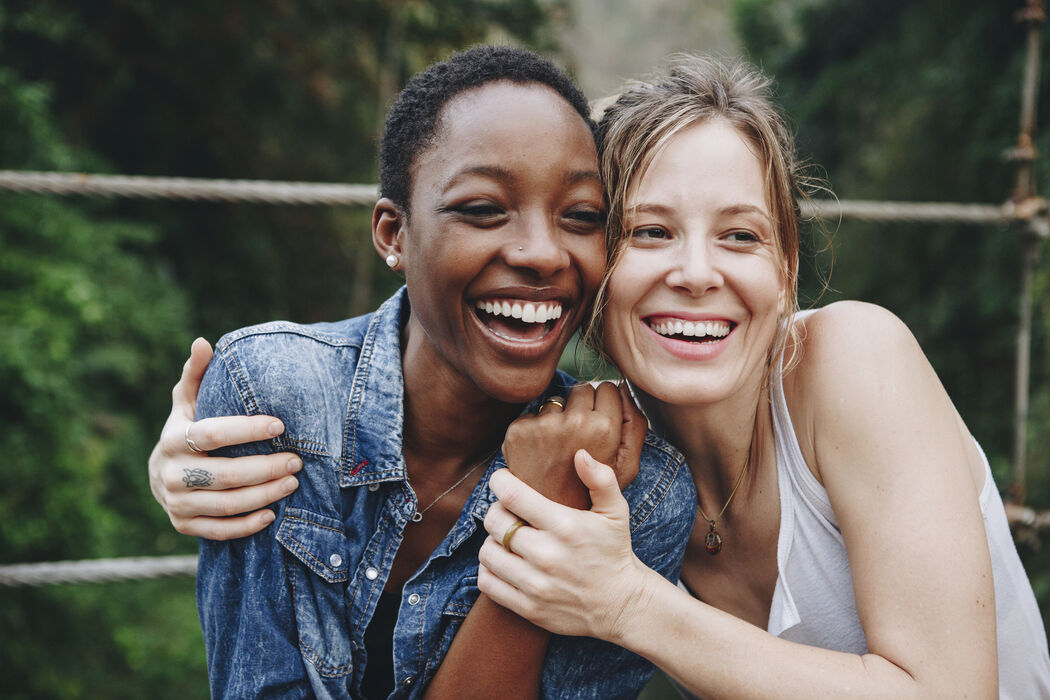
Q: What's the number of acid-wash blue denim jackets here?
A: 1